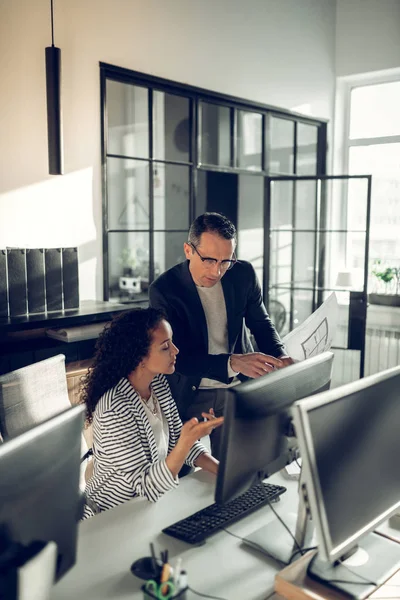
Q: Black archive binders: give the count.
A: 5